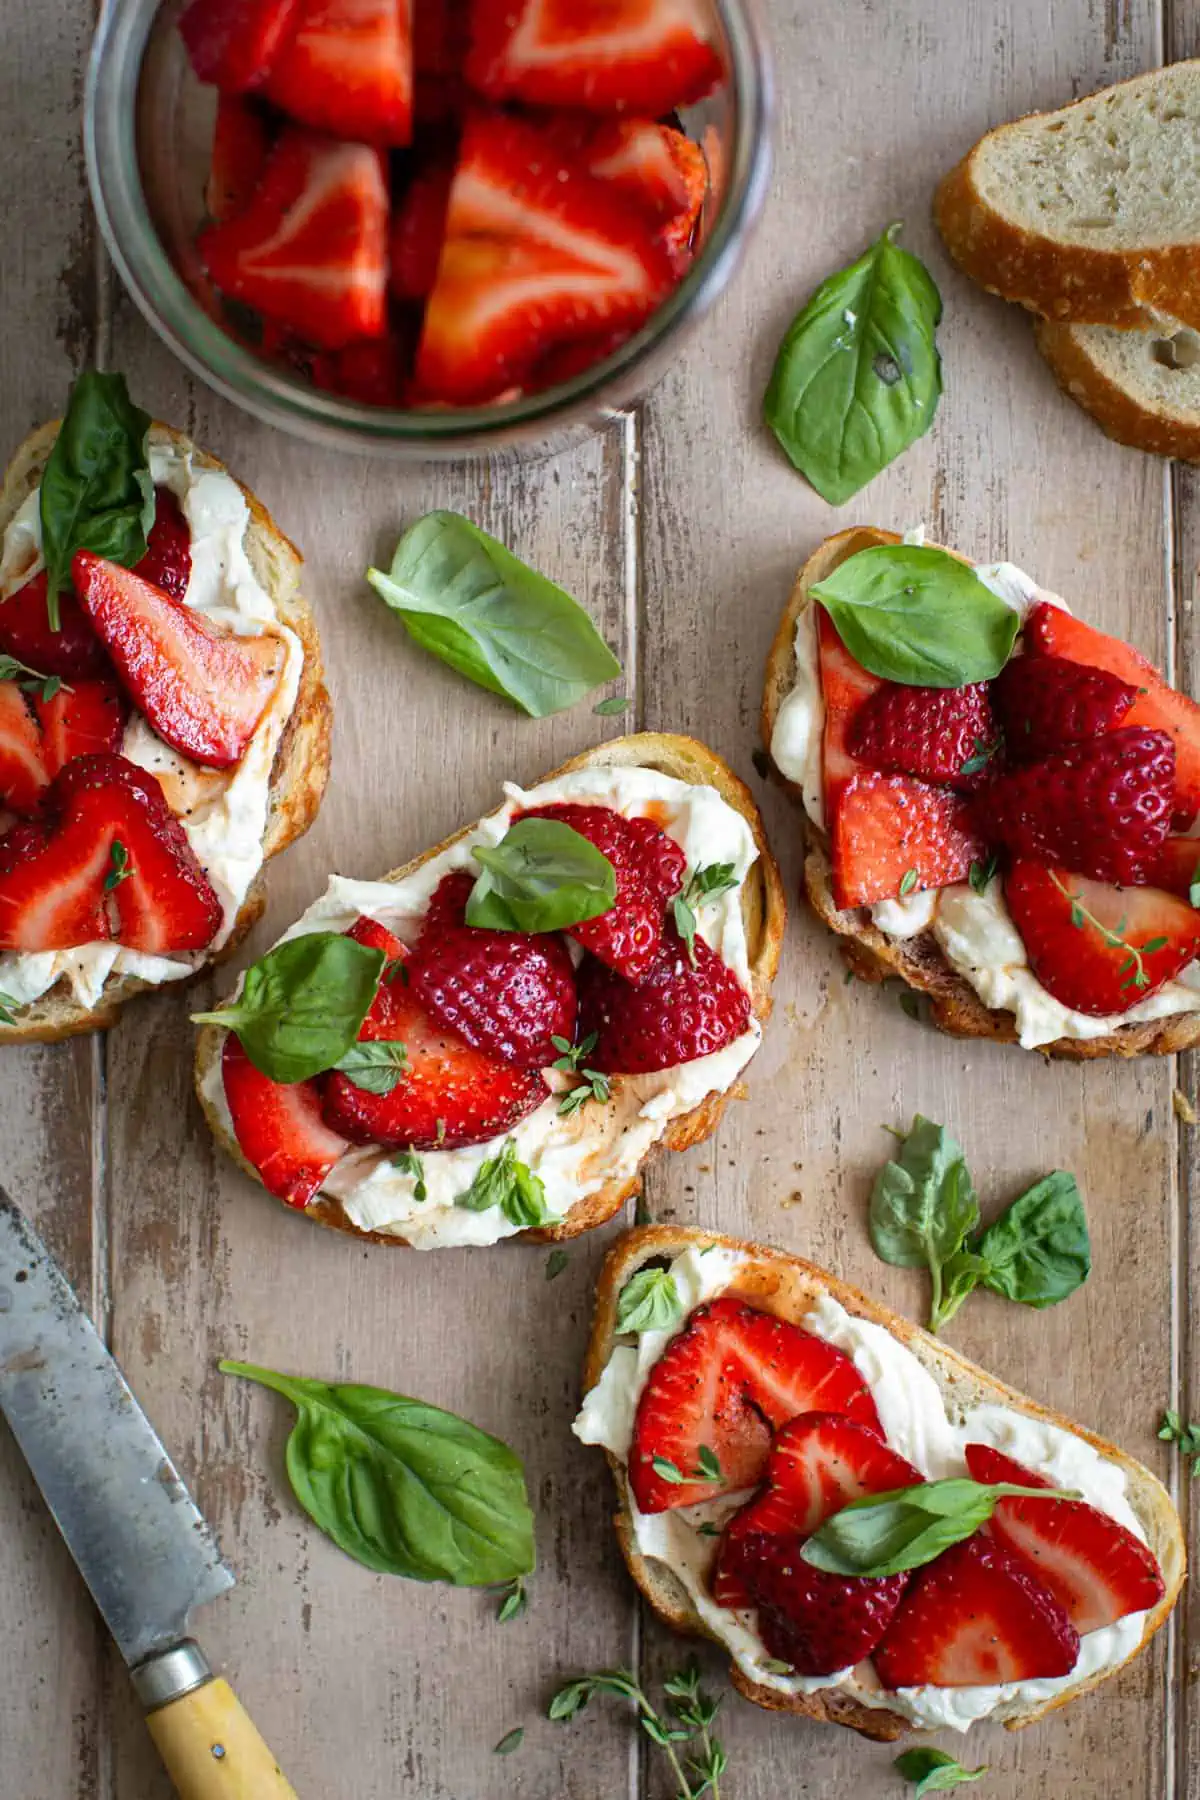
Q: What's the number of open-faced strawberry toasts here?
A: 4